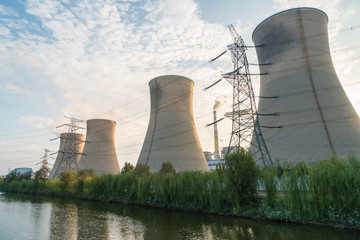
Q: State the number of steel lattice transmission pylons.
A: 3